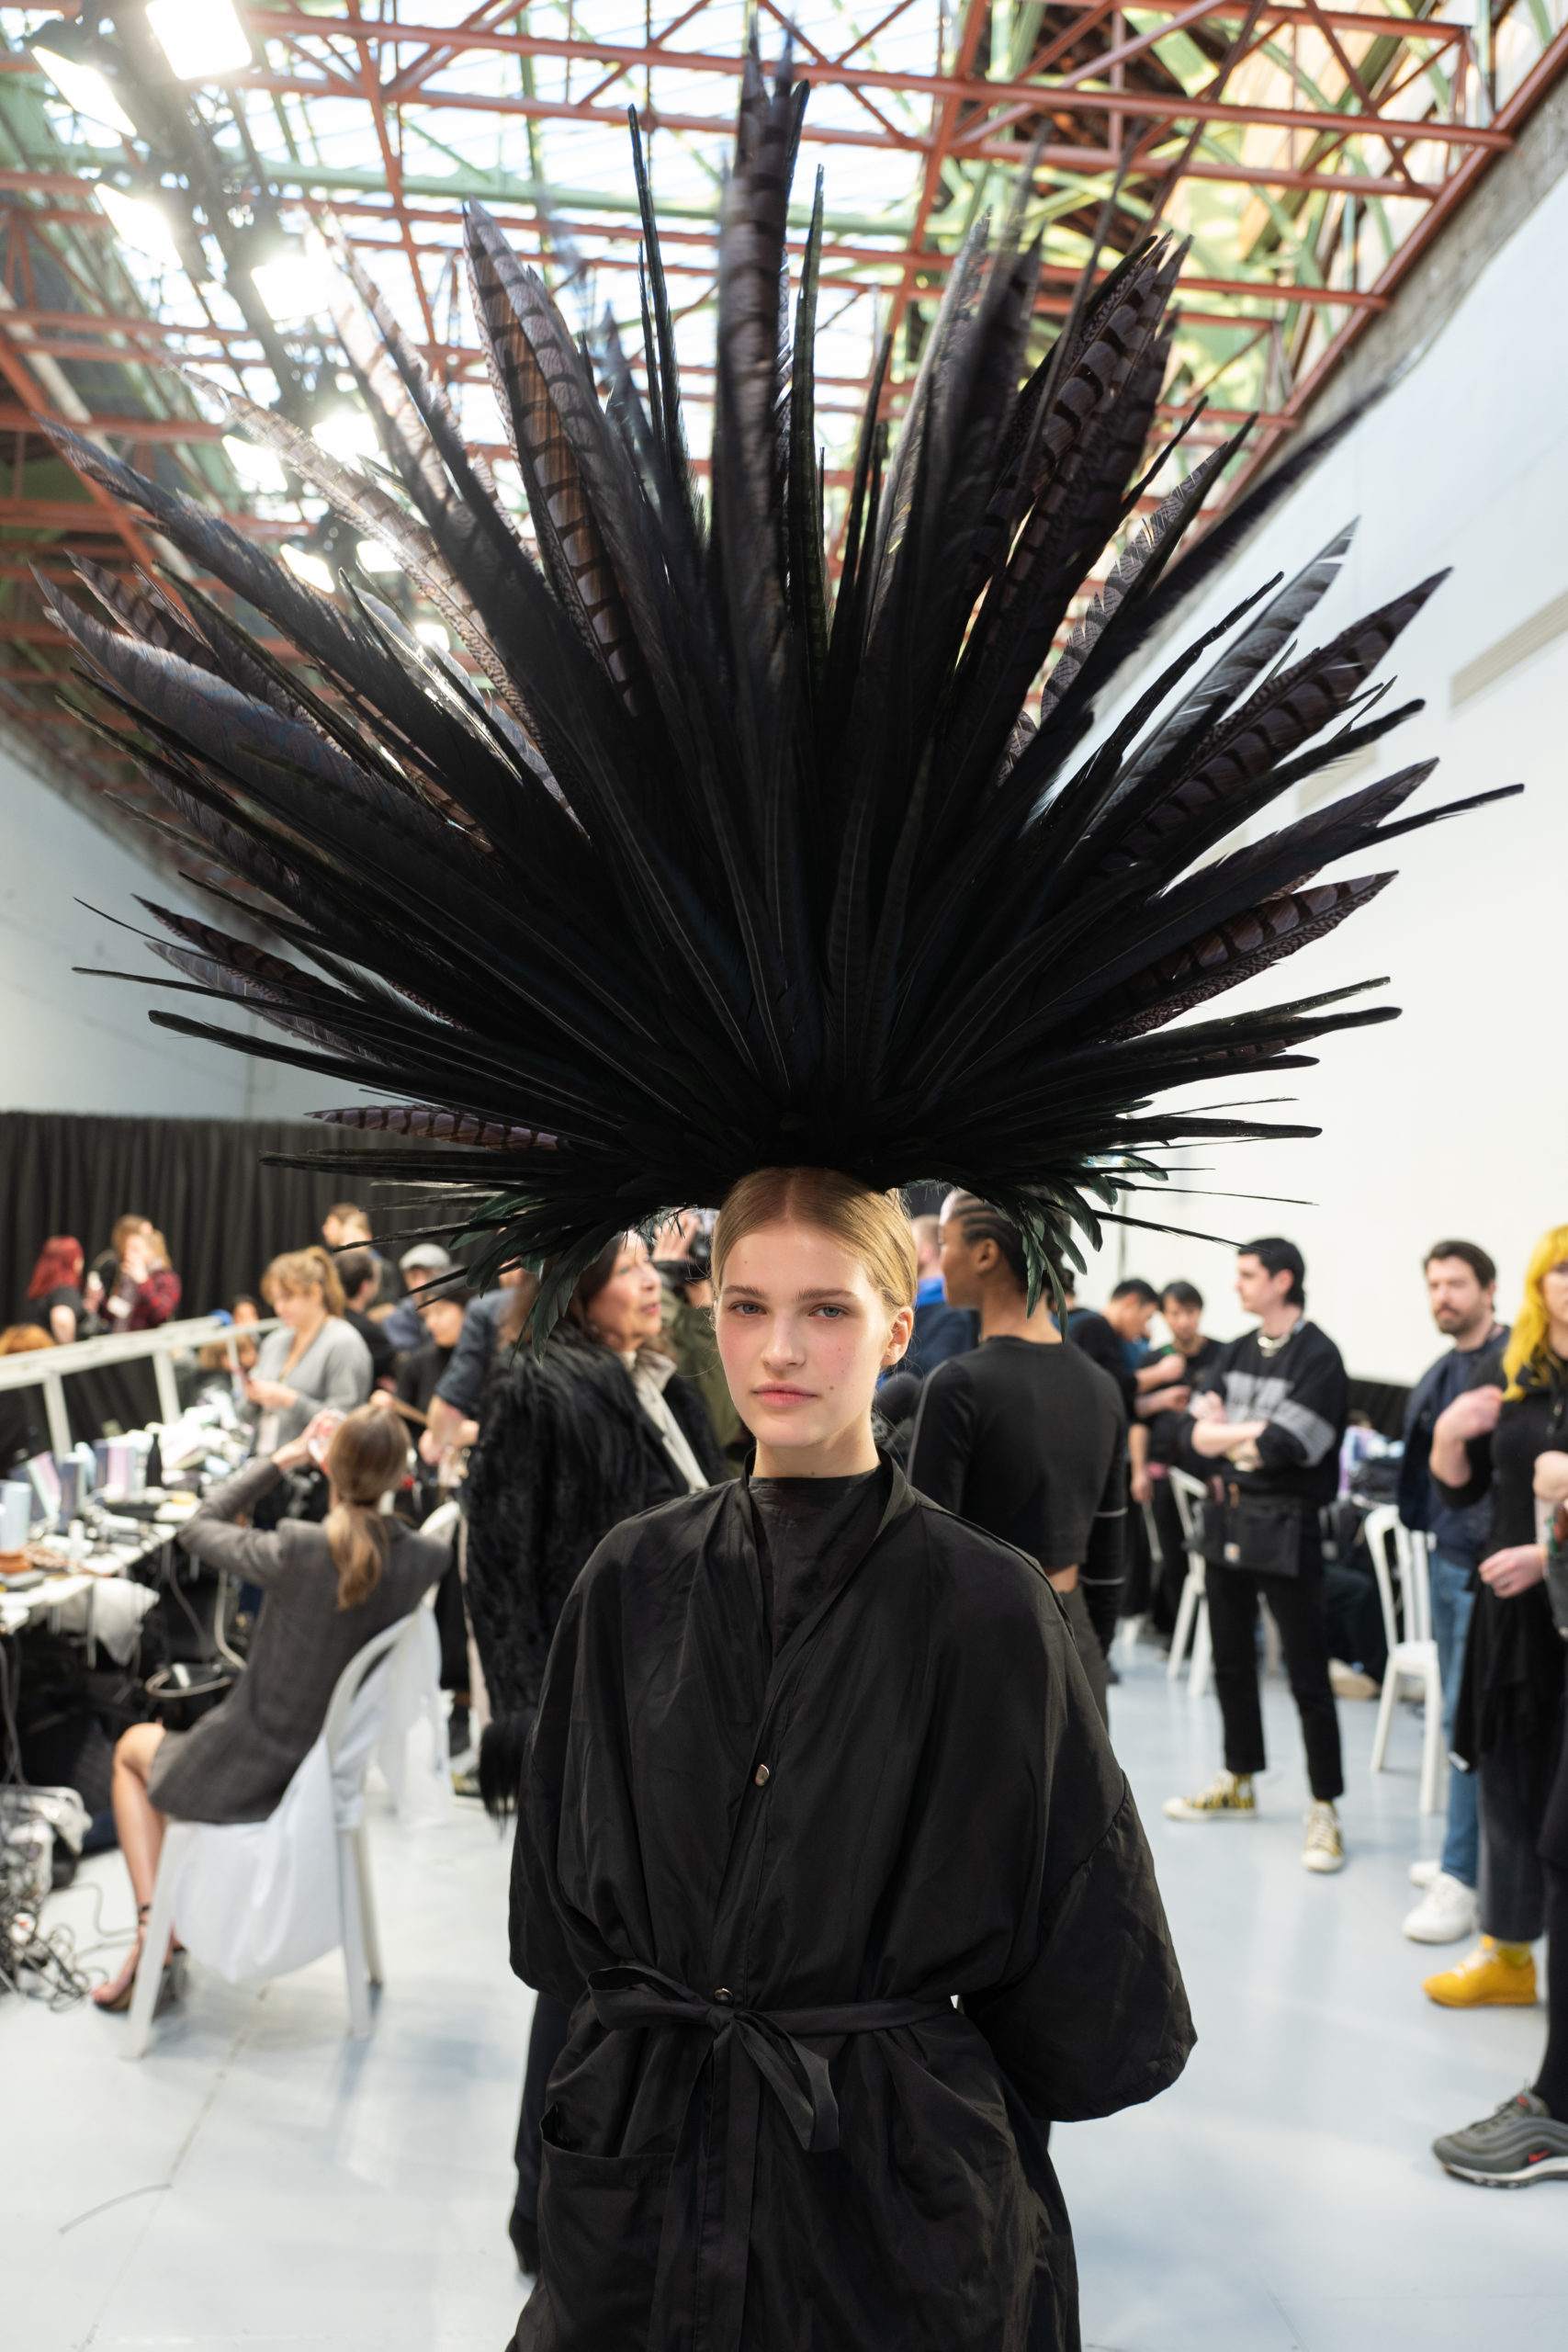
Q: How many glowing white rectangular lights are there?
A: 9